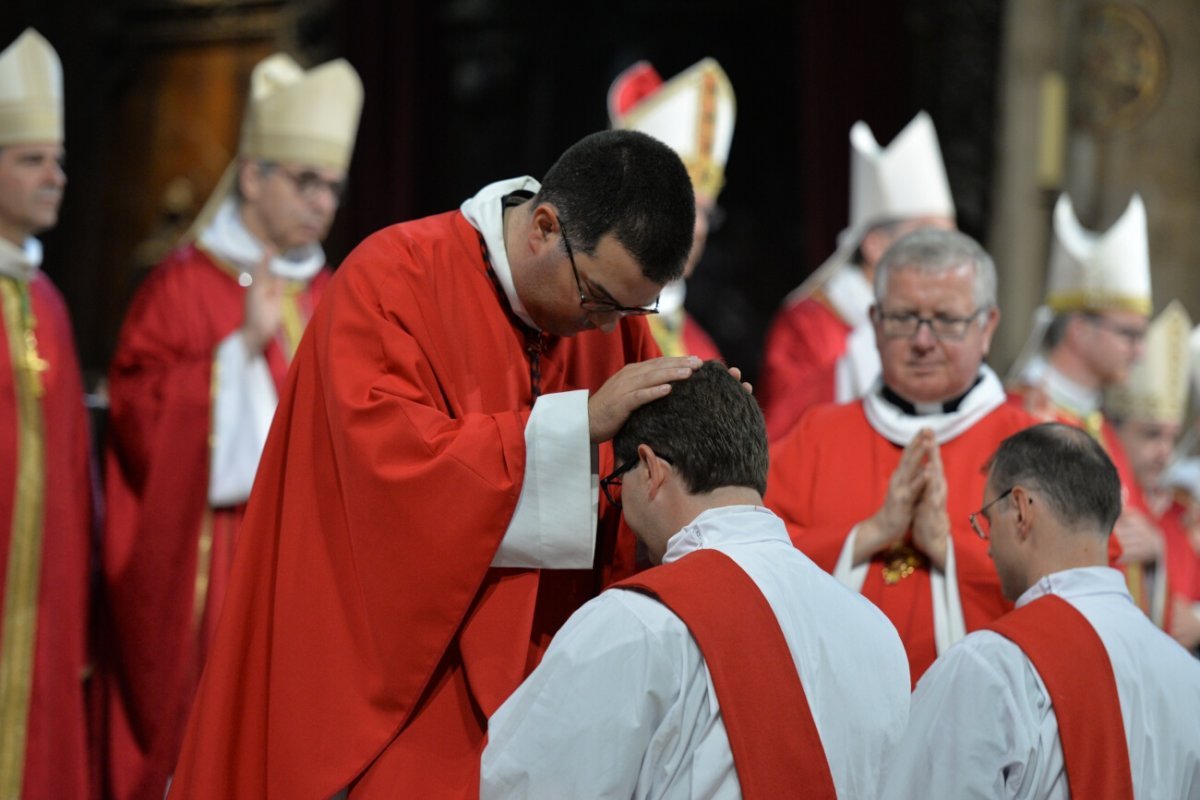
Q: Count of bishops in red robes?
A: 6